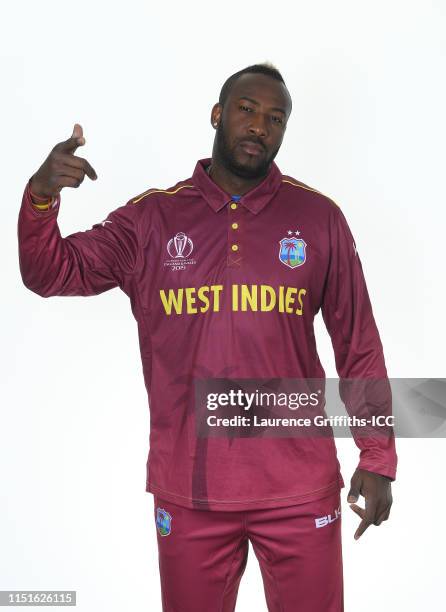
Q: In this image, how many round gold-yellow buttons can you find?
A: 3